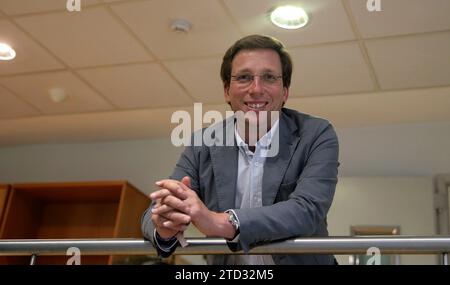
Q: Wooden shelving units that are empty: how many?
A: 1